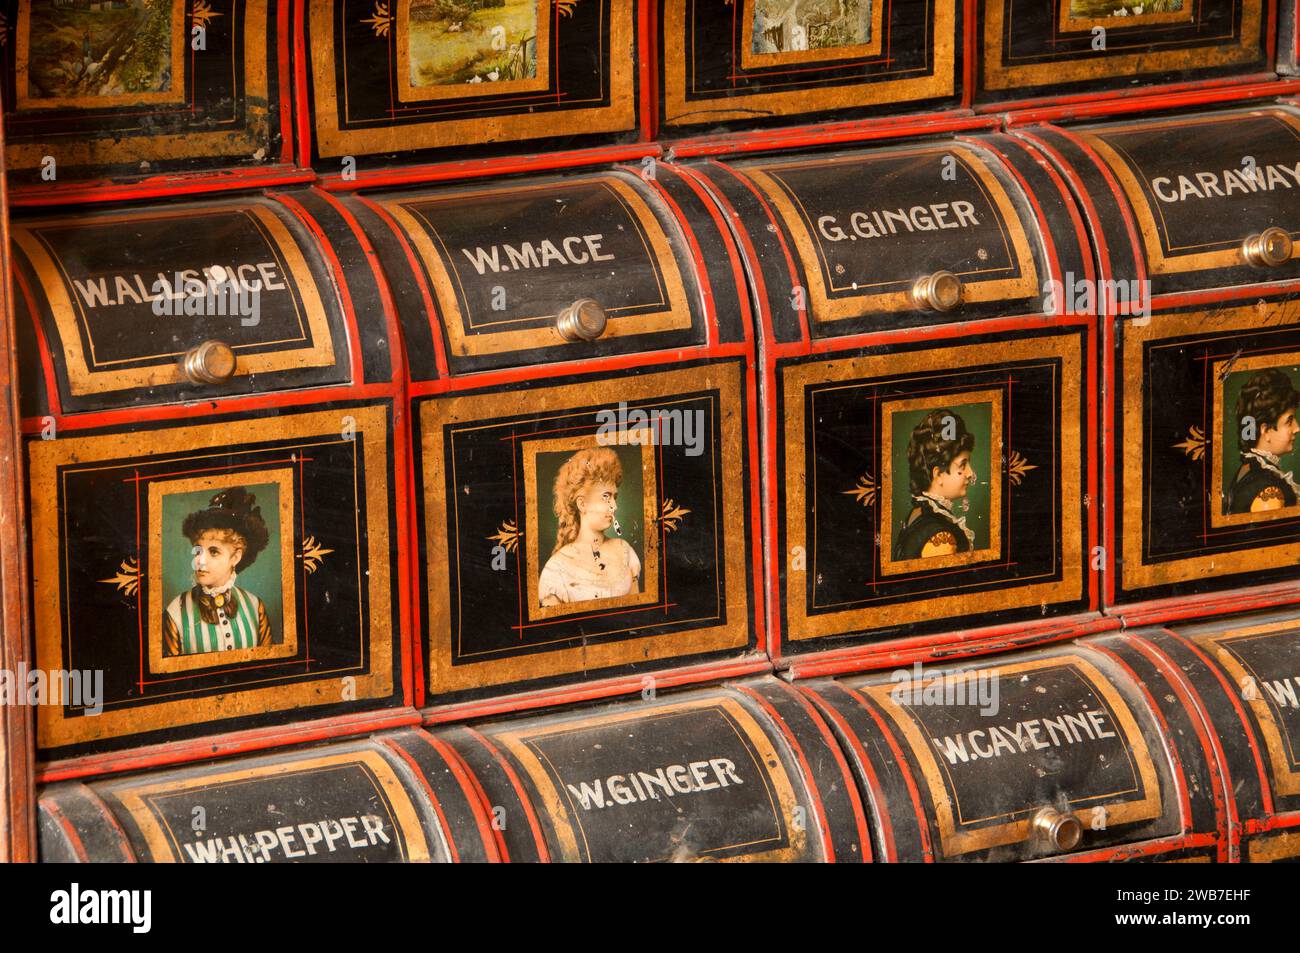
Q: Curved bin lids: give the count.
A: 8